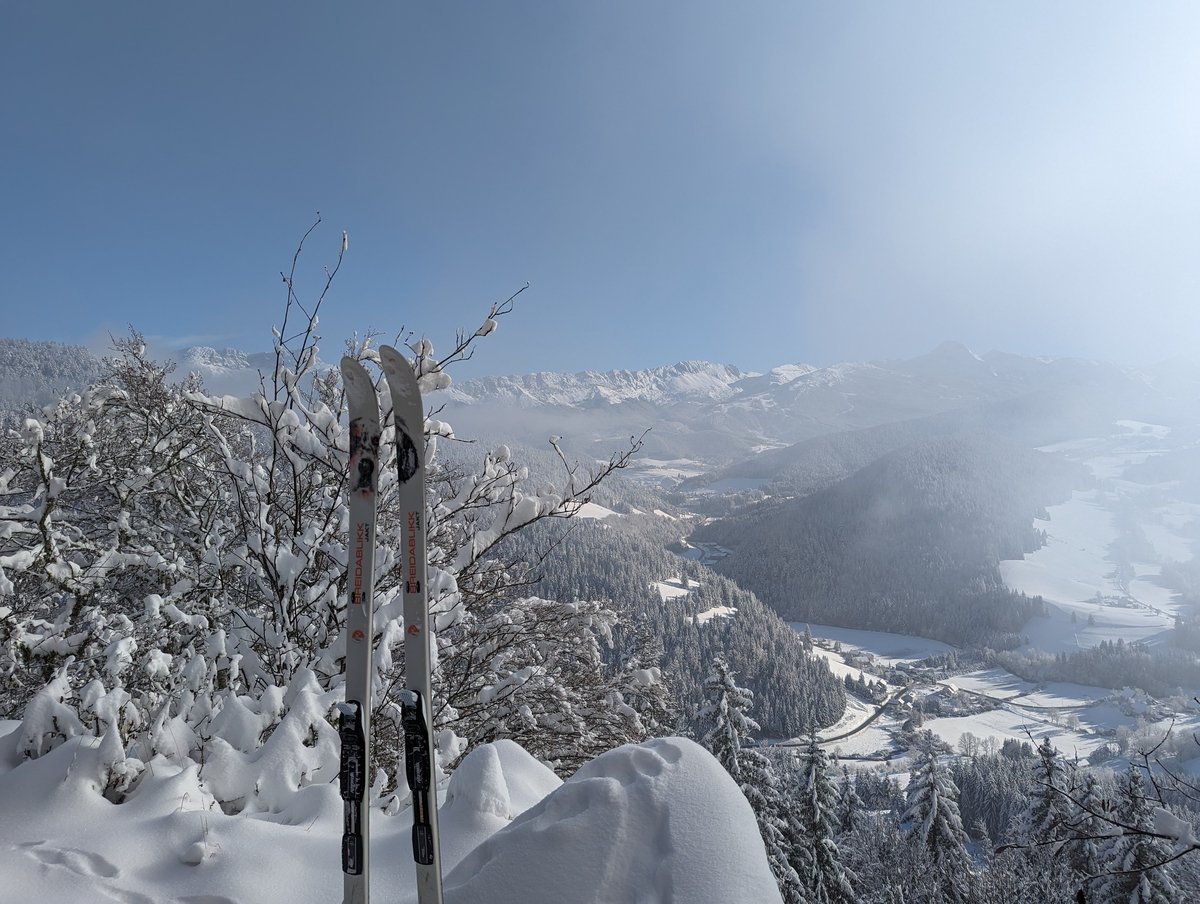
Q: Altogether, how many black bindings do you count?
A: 2